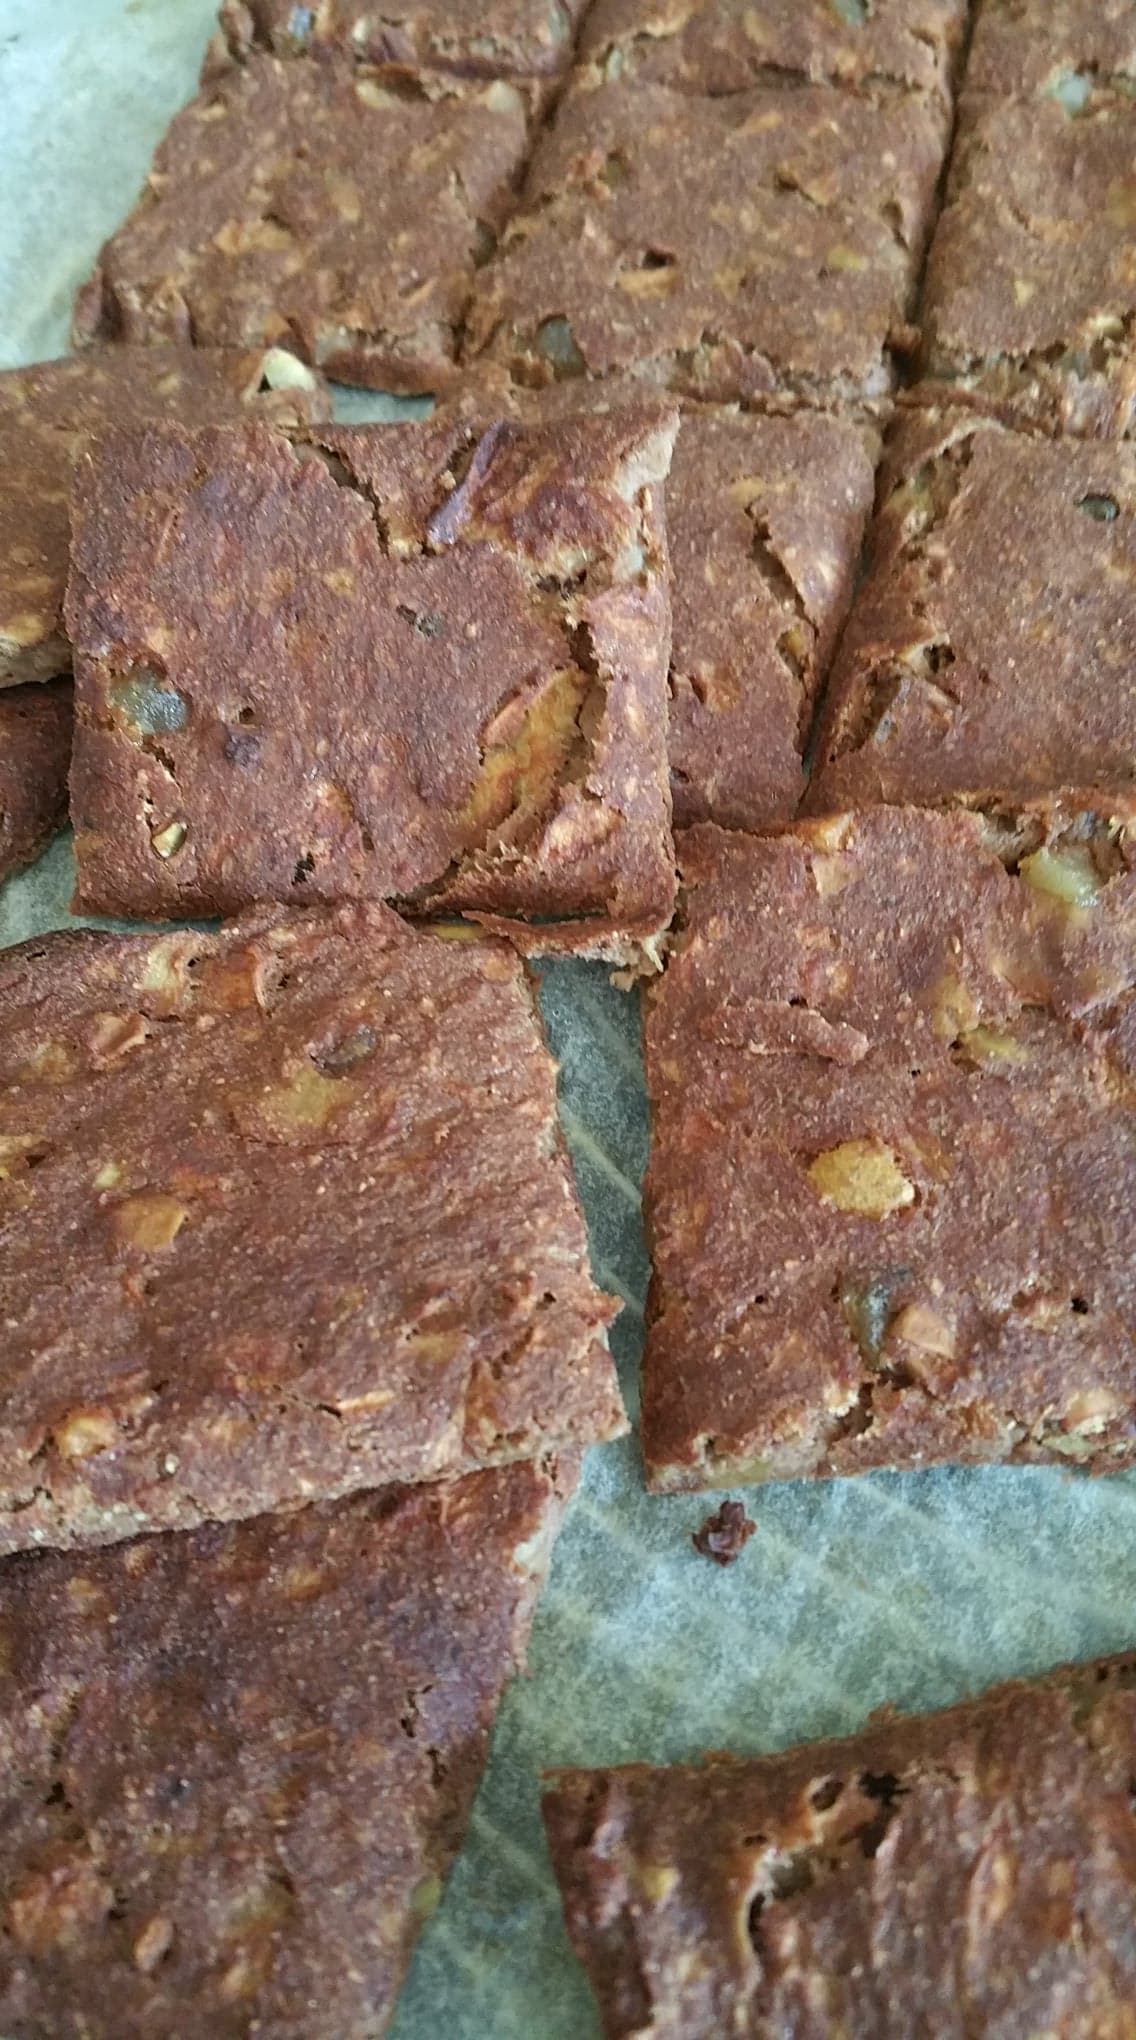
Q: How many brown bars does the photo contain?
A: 15